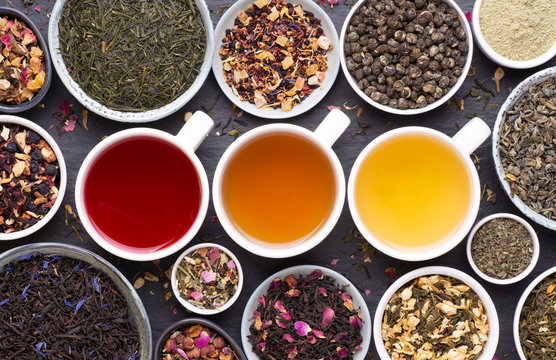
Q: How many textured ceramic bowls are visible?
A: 3